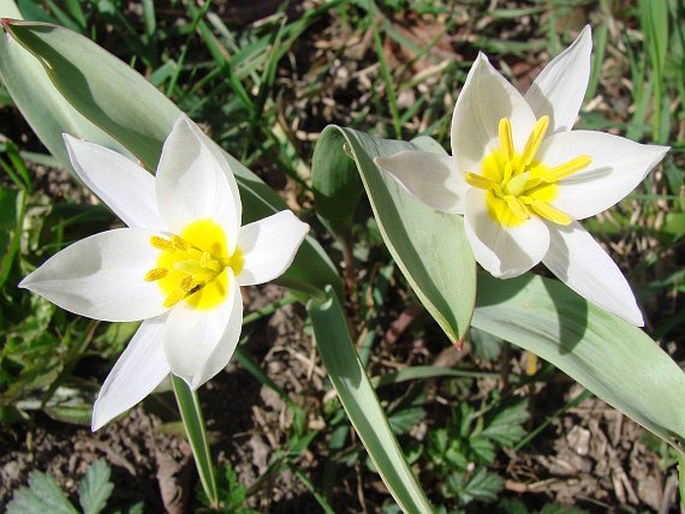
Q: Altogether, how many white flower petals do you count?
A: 12